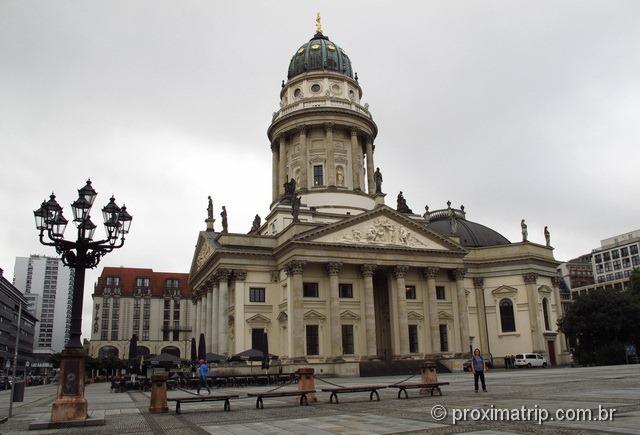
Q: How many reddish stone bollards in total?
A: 3